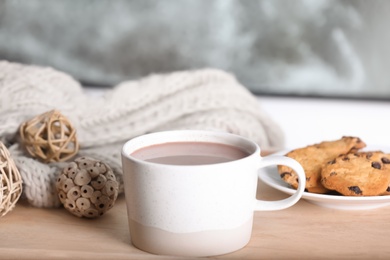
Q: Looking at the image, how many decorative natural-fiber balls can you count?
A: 3